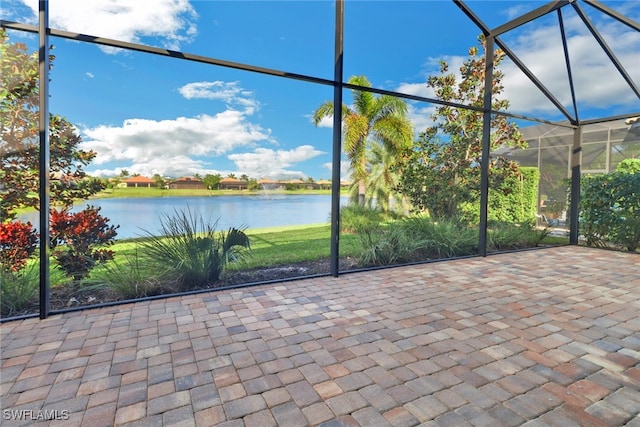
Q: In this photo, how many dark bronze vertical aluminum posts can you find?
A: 4